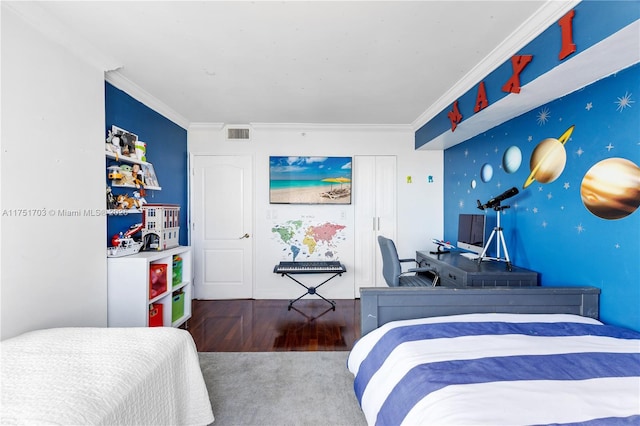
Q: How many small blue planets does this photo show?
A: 2